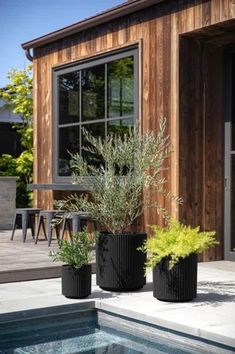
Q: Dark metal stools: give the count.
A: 3